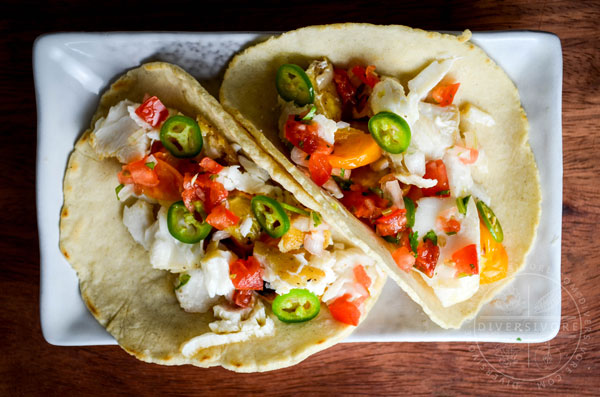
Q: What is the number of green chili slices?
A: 7